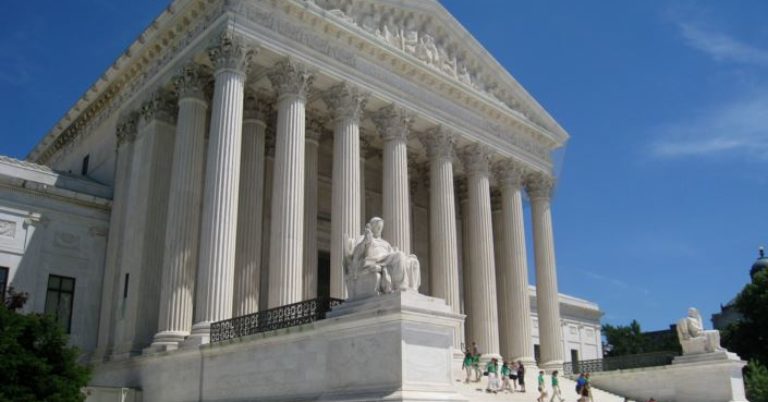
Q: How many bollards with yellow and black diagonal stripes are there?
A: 0